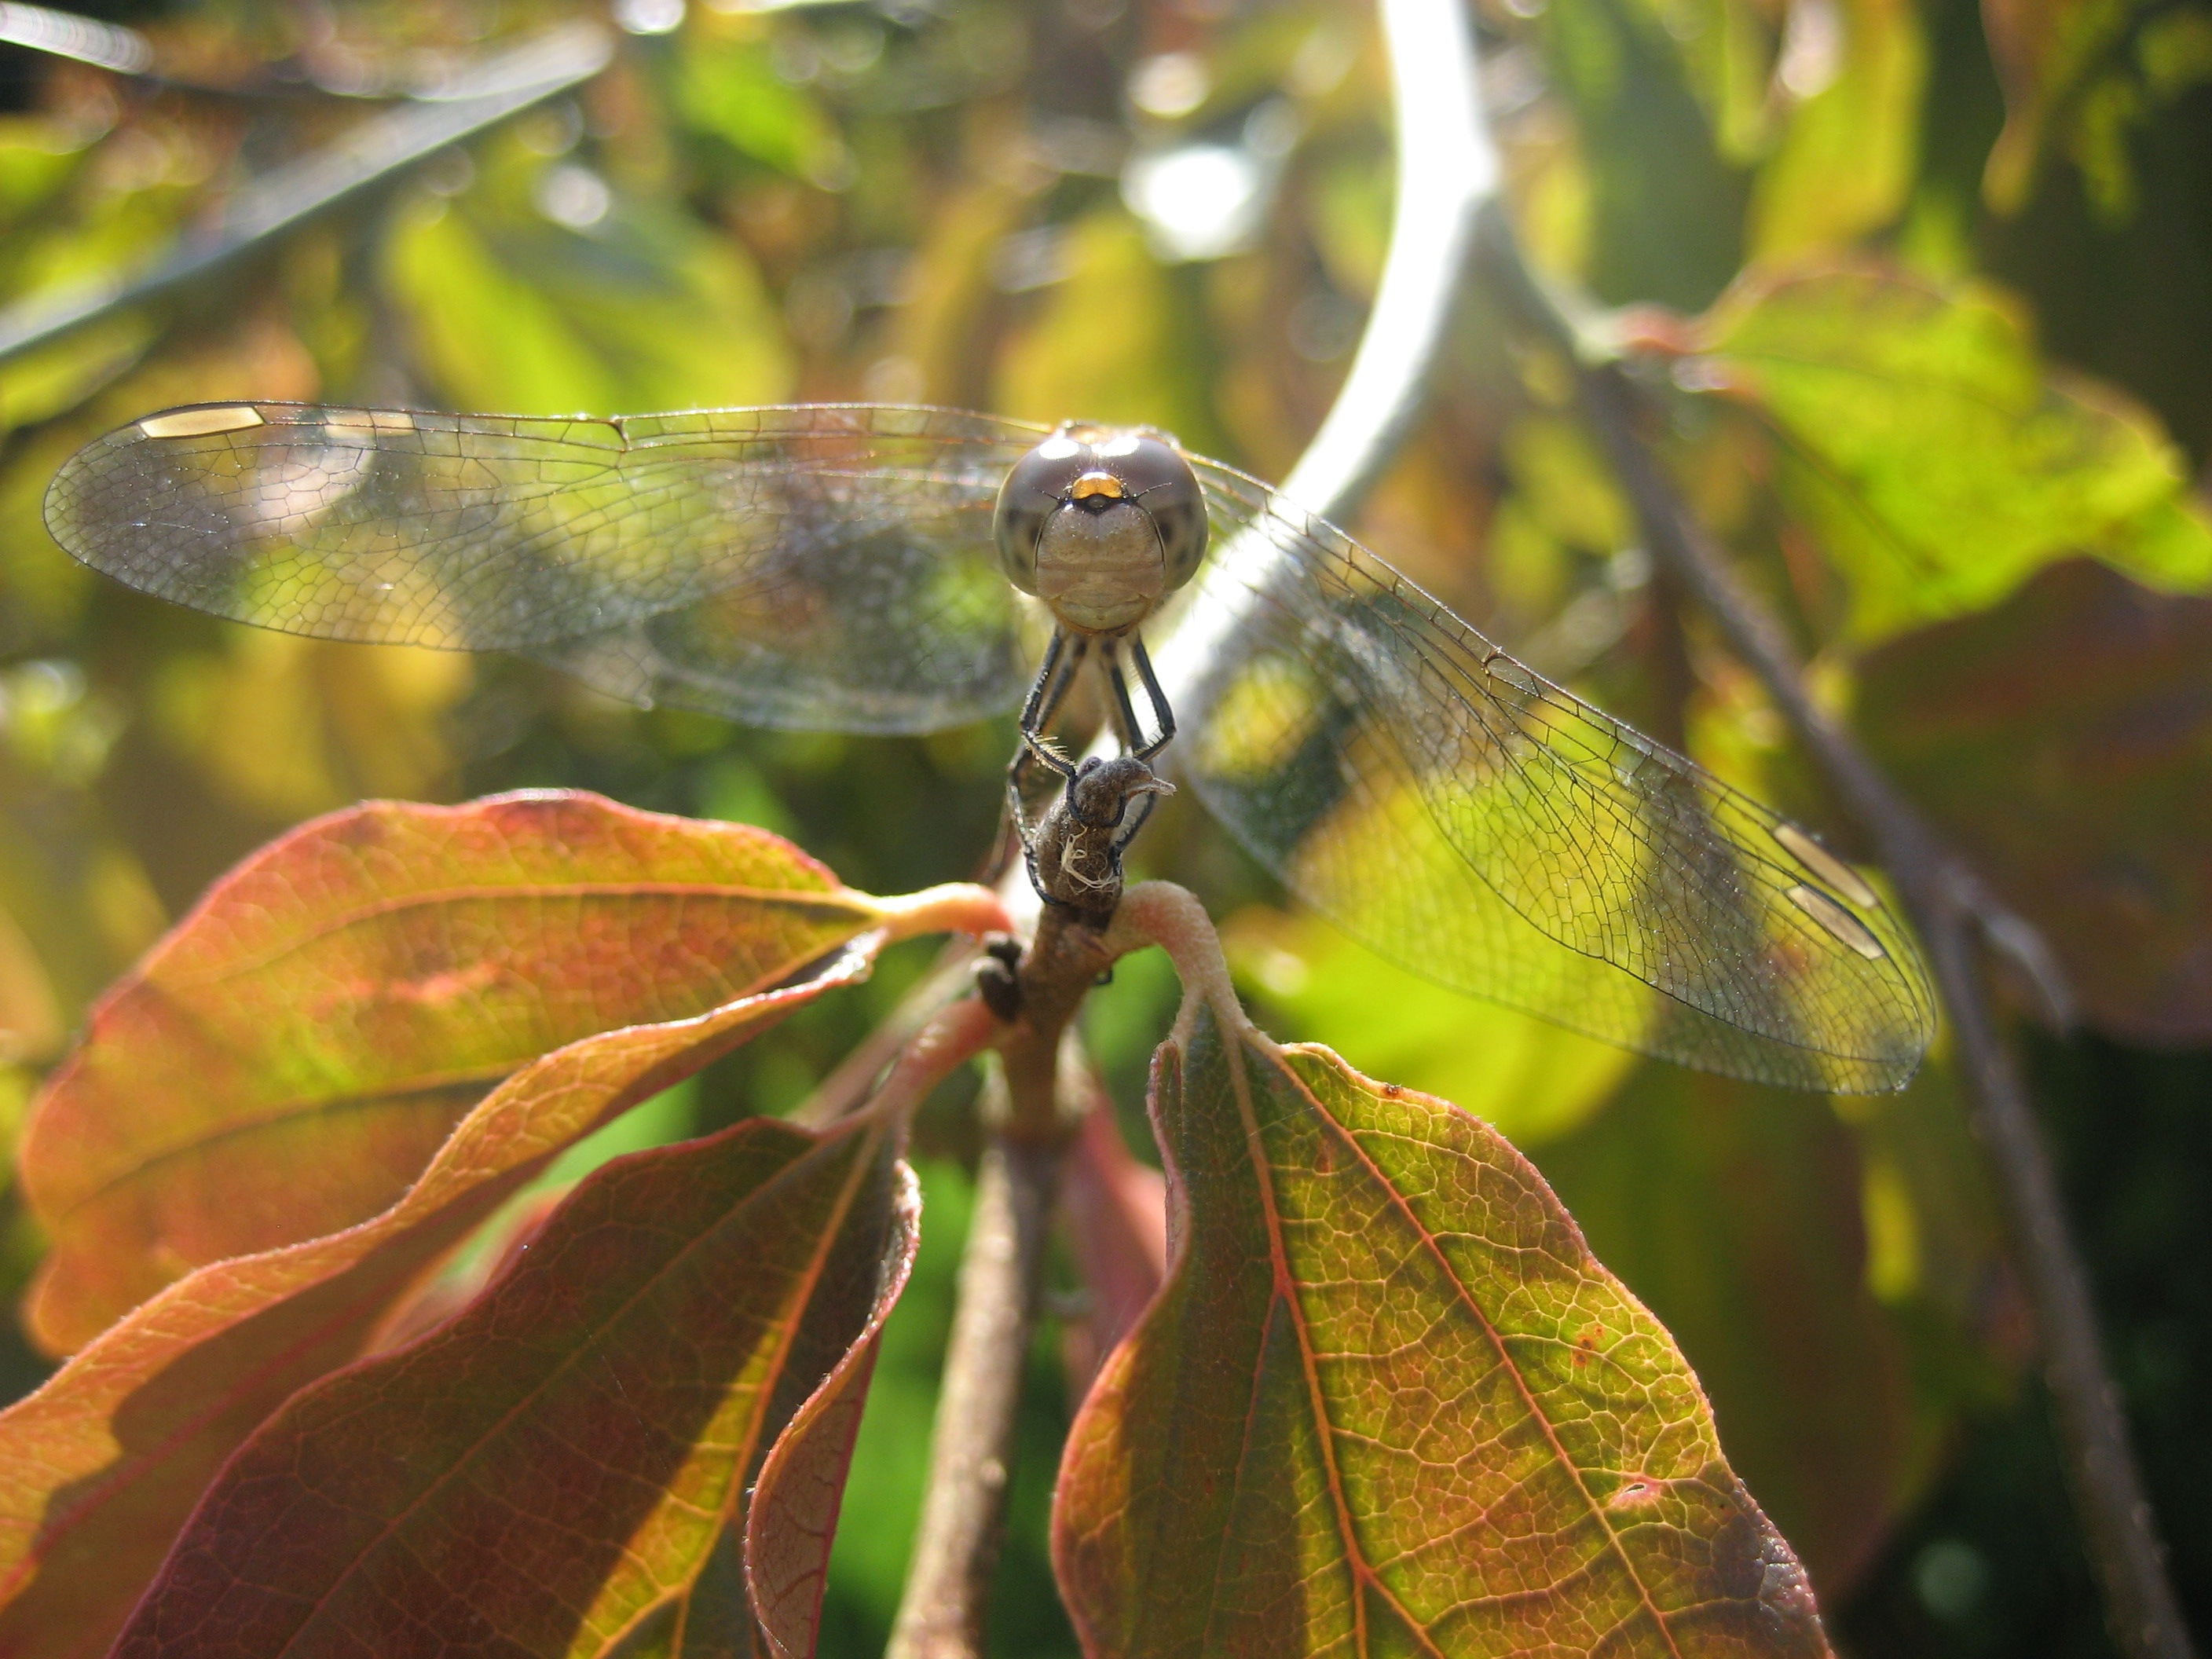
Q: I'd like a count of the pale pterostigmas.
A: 4